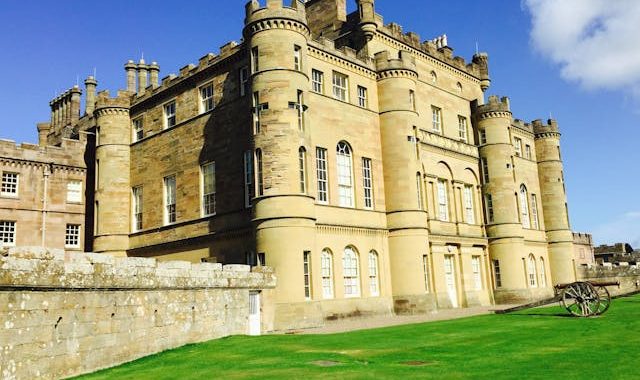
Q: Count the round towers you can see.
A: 5